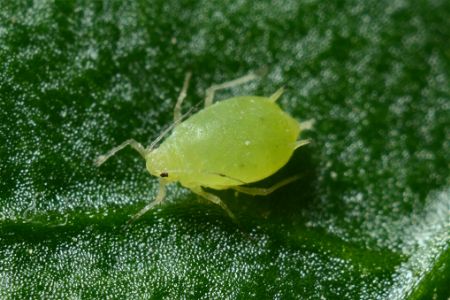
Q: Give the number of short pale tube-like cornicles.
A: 2